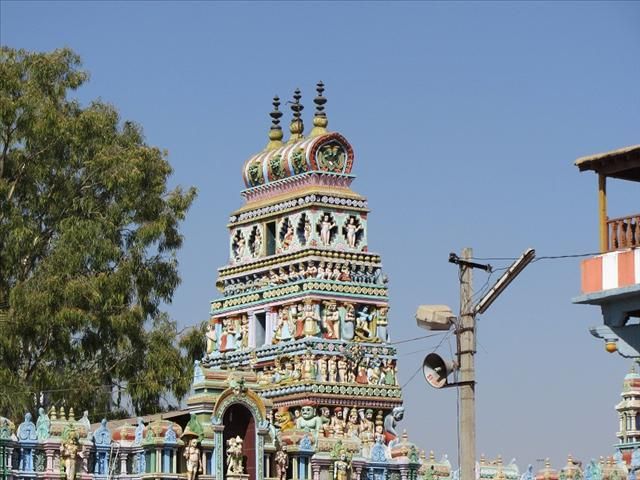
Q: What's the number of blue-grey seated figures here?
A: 1